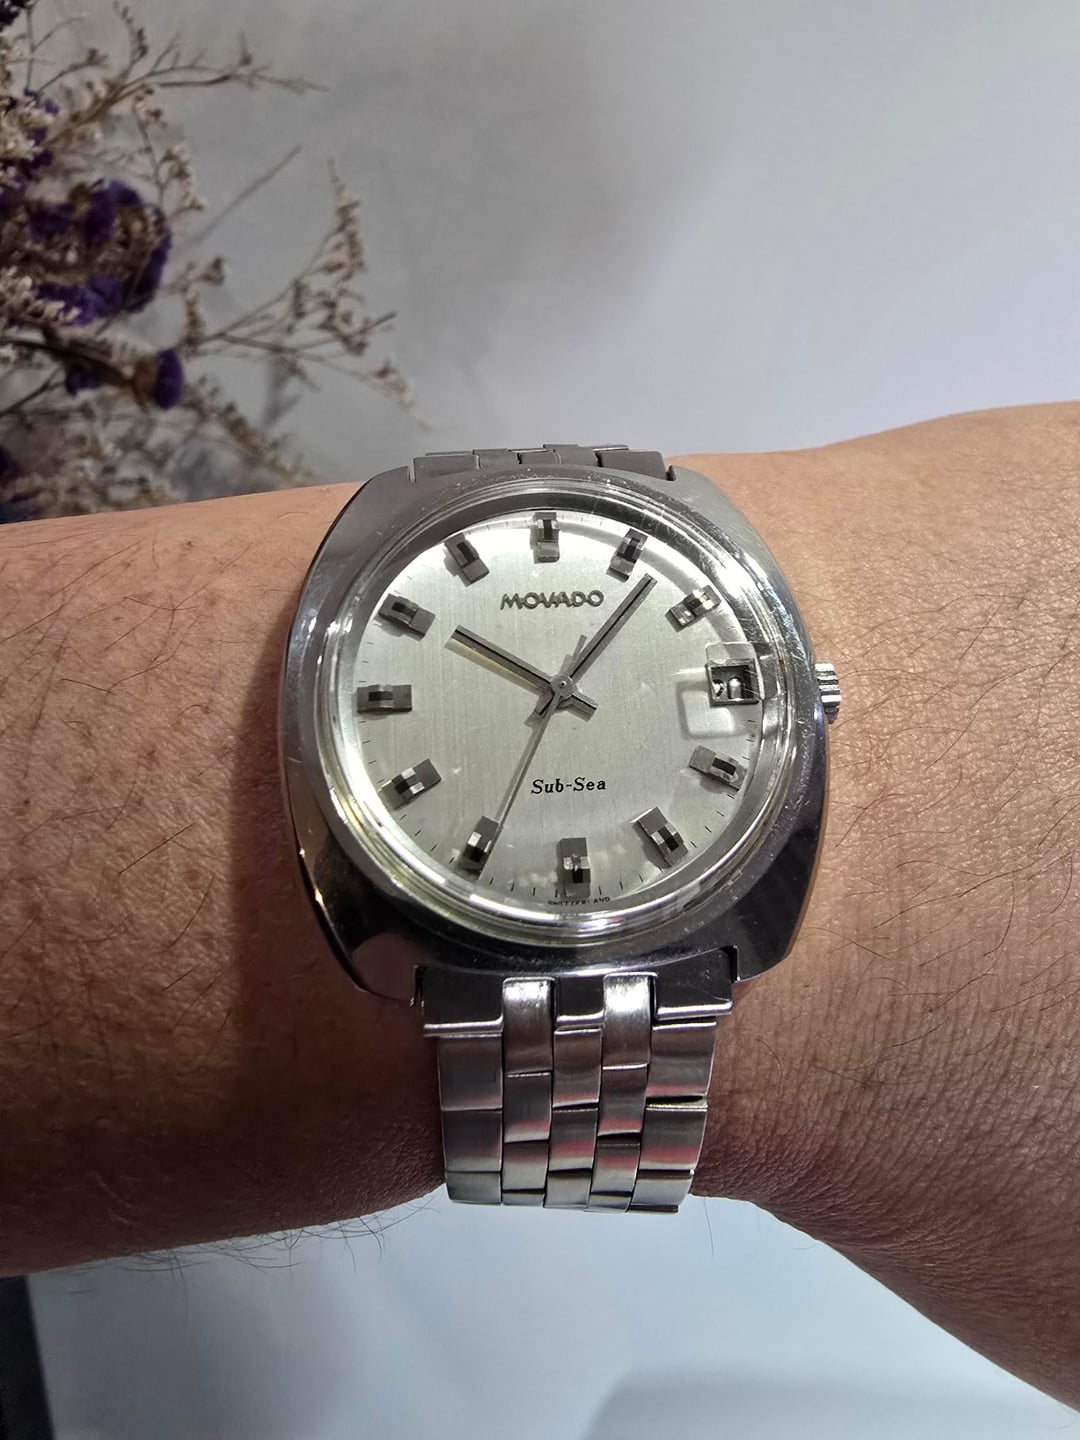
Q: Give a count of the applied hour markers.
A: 11